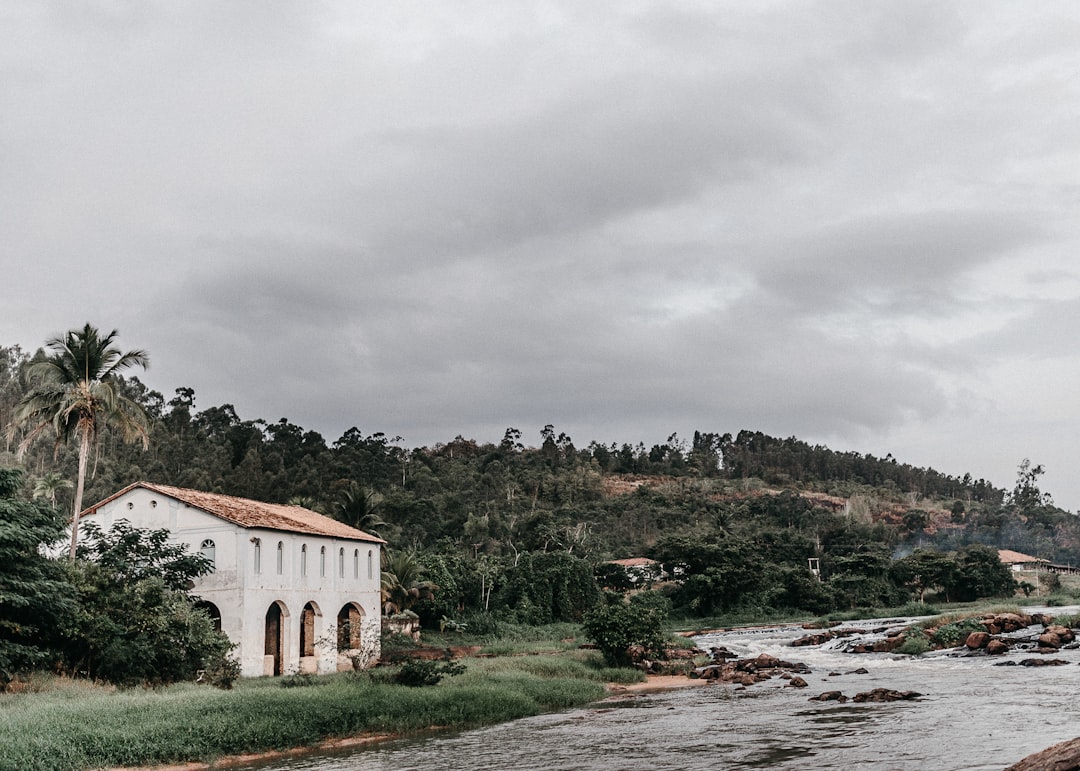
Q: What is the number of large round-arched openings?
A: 4